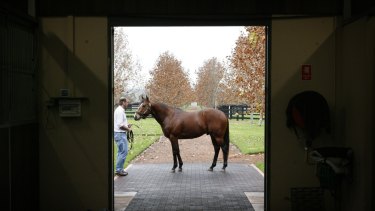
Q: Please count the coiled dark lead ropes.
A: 1